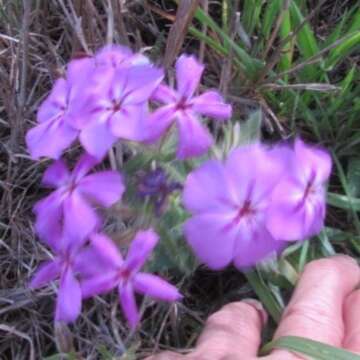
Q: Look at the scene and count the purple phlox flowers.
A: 9